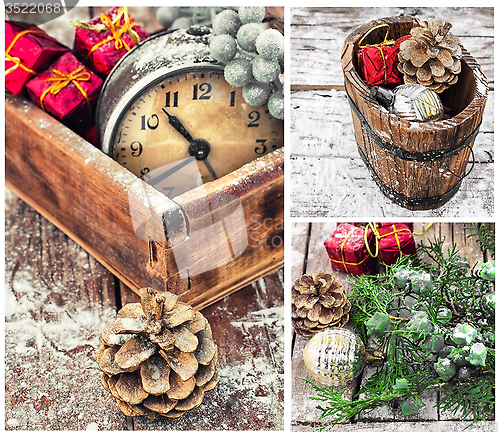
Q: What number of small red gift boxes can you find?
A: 6